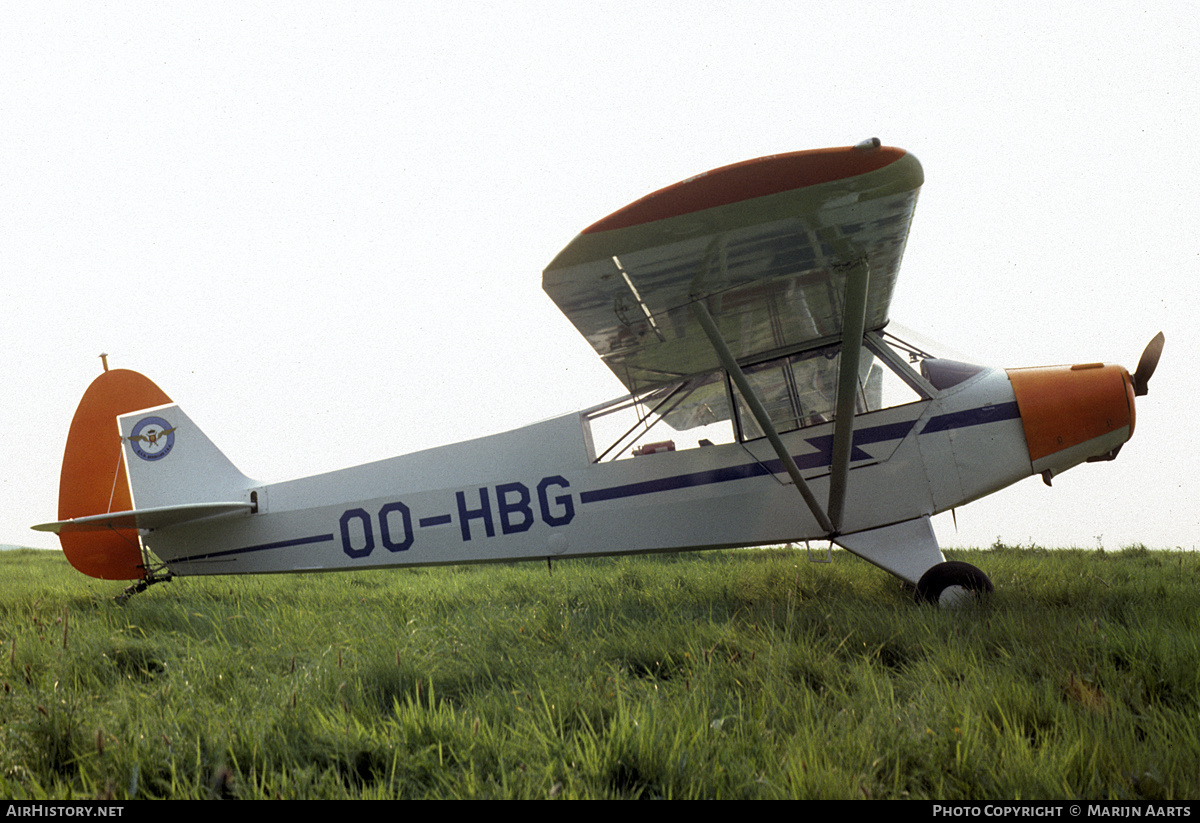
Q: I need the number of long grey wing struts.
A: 2